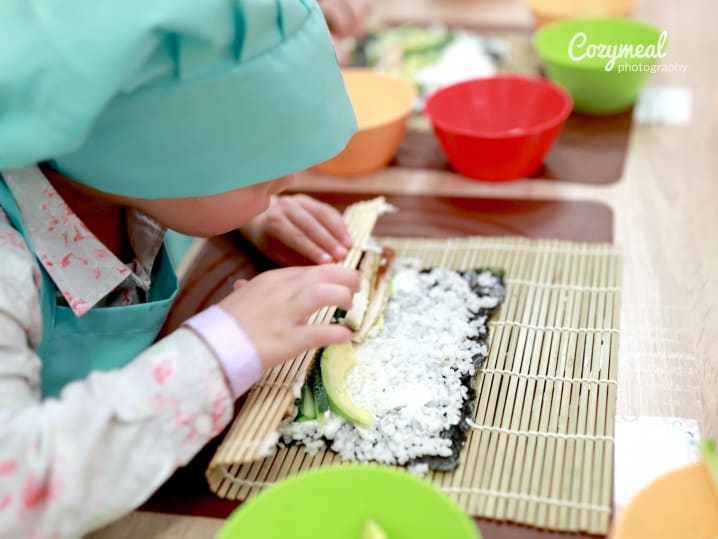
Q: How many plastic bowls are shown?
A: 6